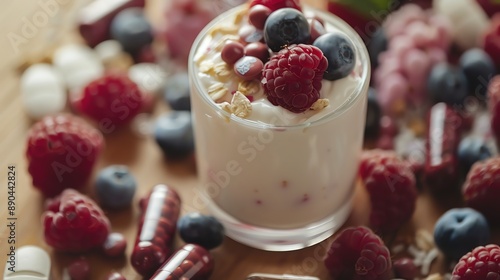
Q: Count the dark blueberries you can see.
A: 13